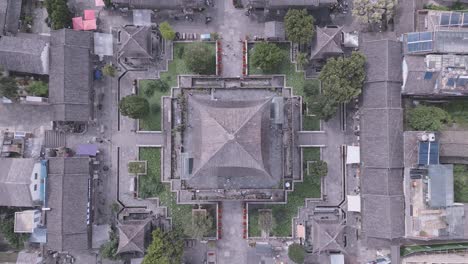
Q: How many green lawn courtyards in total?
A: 4